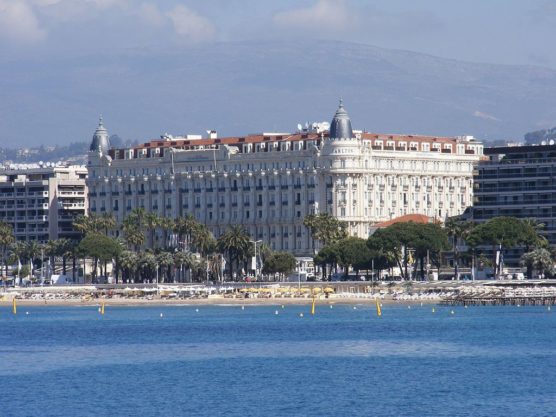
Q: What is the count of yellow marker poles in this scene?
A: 4